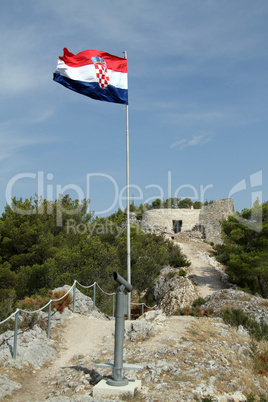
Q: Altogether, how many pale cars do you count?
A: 0